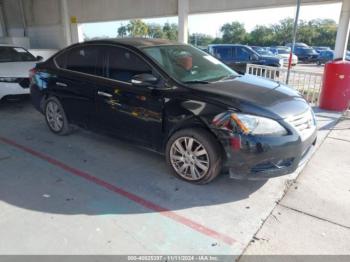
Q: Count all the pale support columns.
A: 3